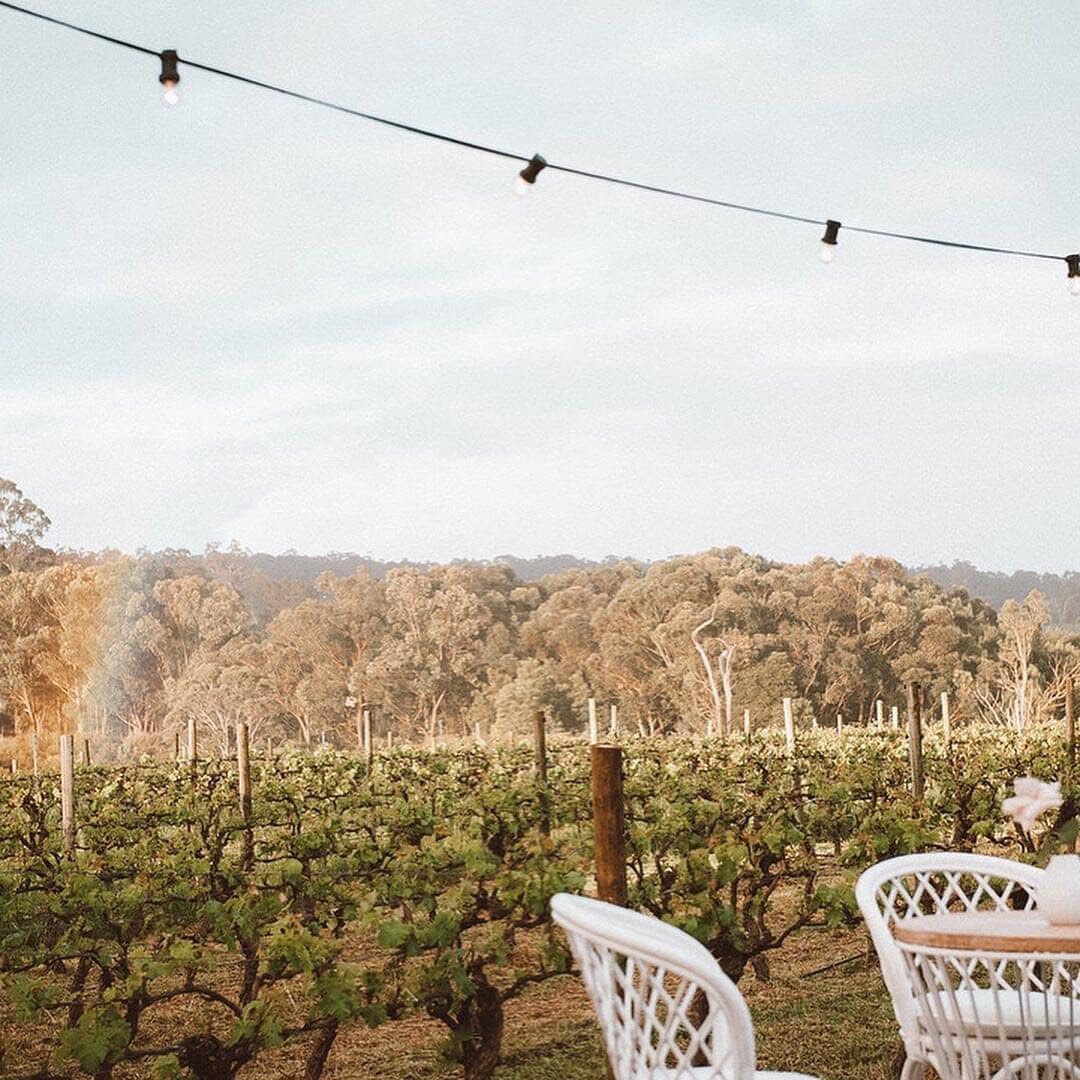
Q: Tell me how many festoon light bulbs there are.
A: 4